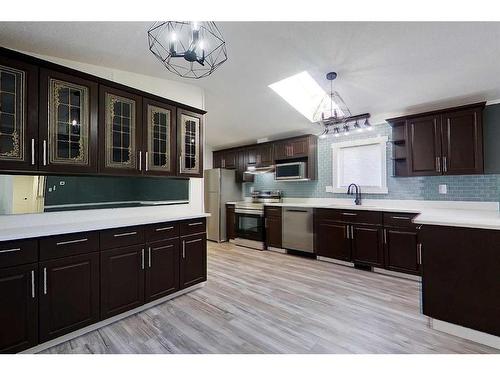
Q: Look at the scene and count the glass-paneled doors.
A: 5